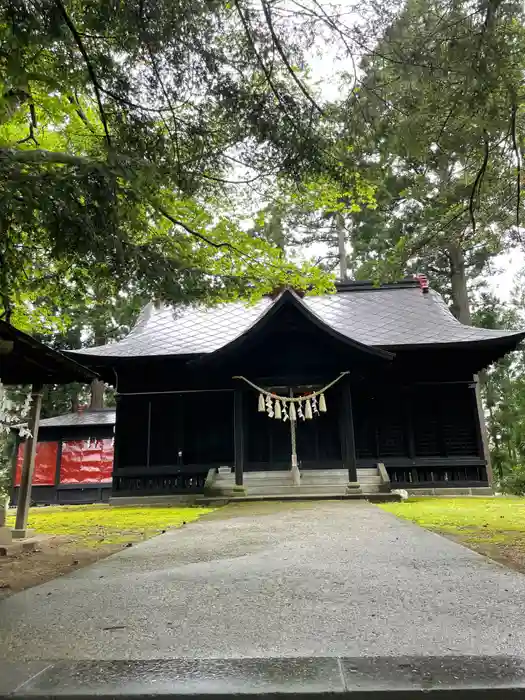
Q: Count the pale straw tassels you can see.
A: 5